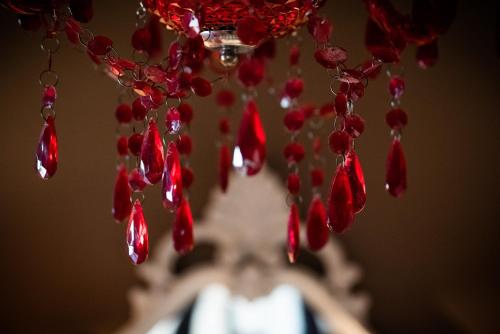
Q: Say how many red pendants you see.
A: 13